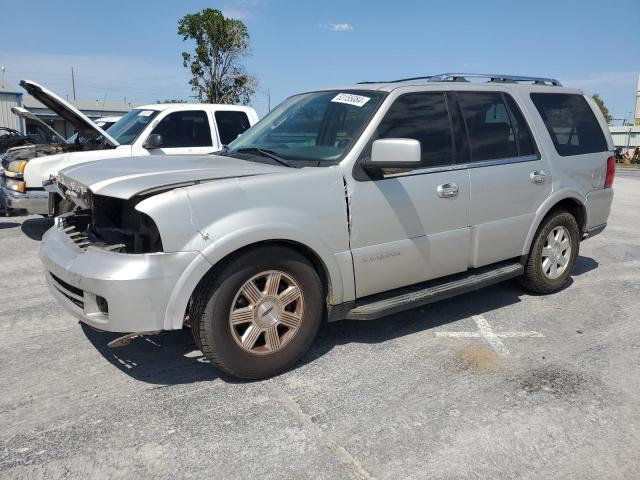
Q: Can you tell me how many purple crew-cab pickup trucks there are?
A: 0